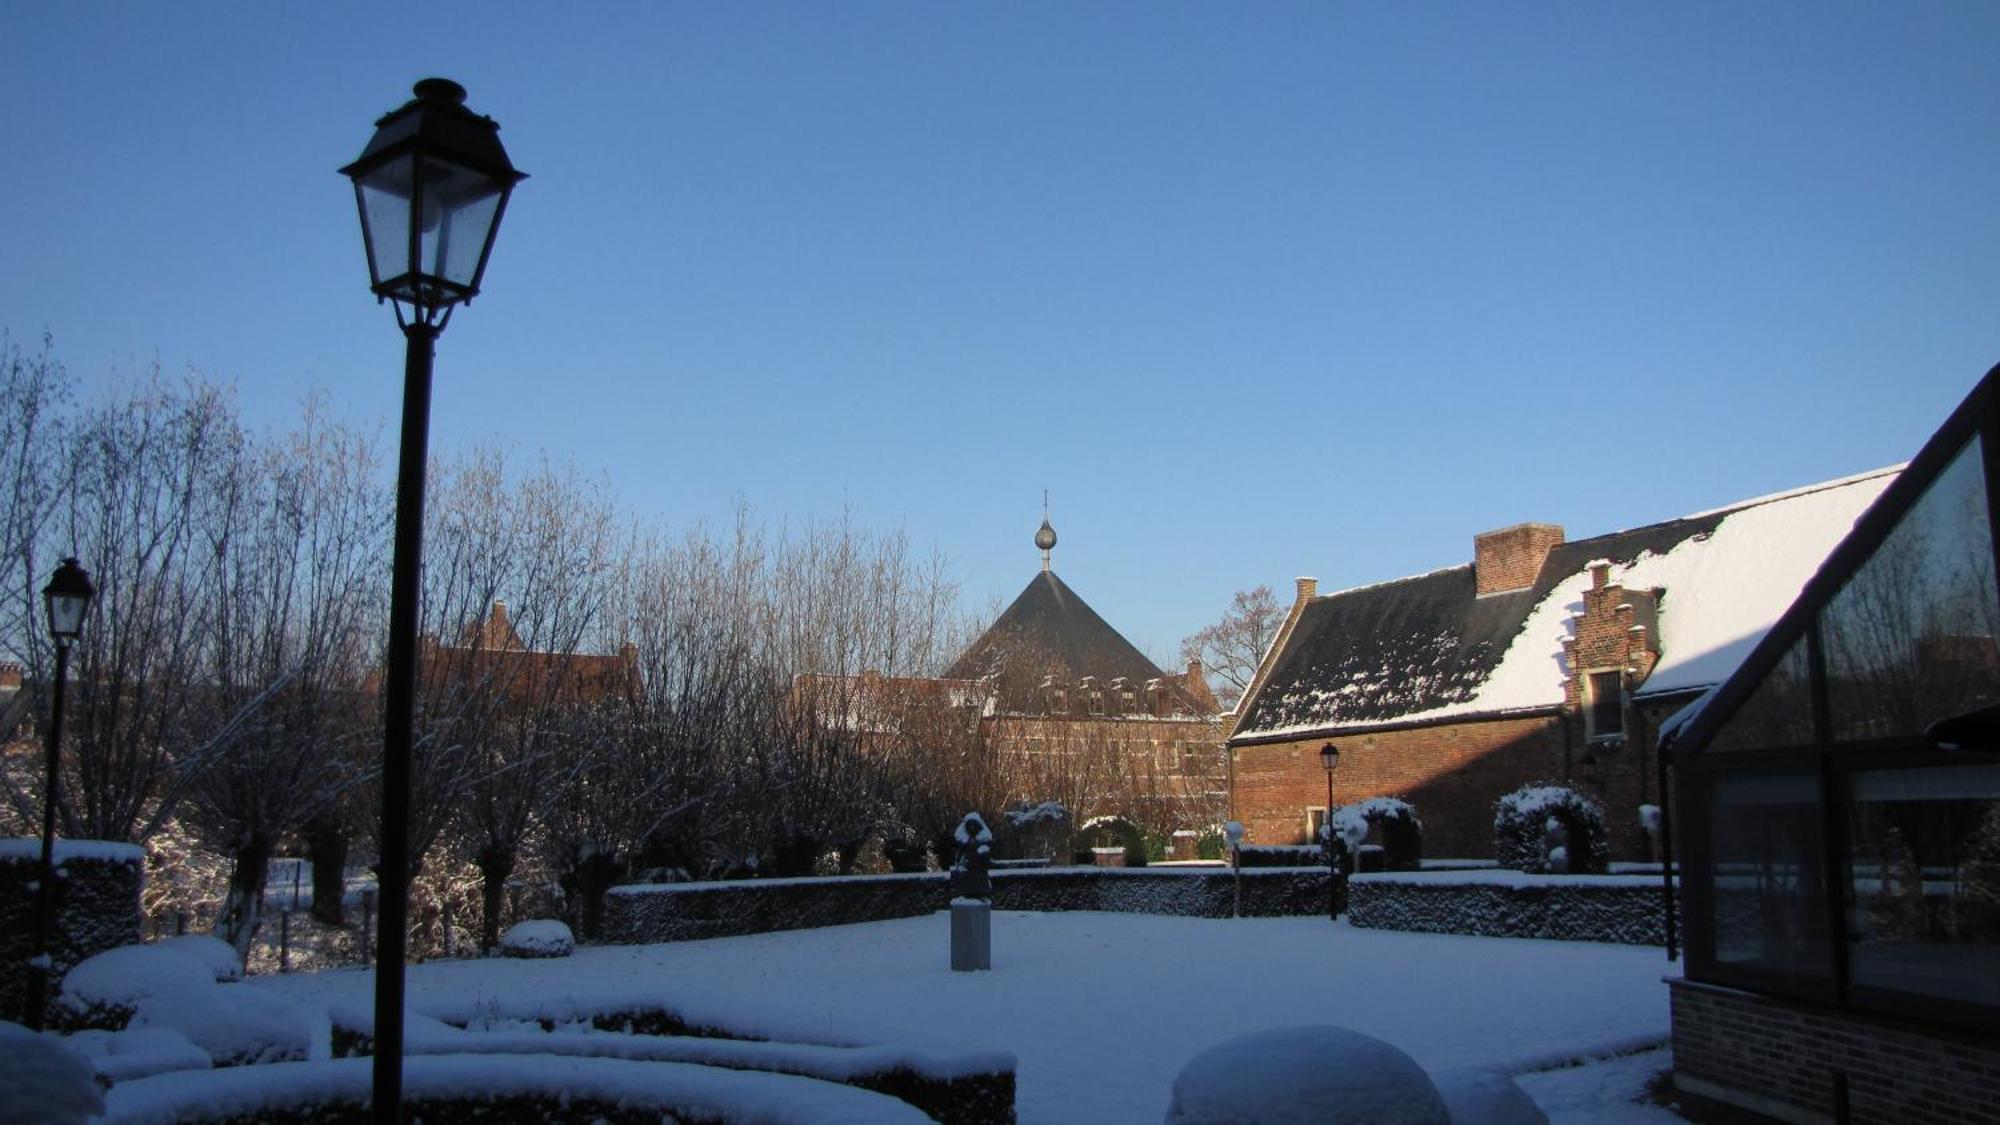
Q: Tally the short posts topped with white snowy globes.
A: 3